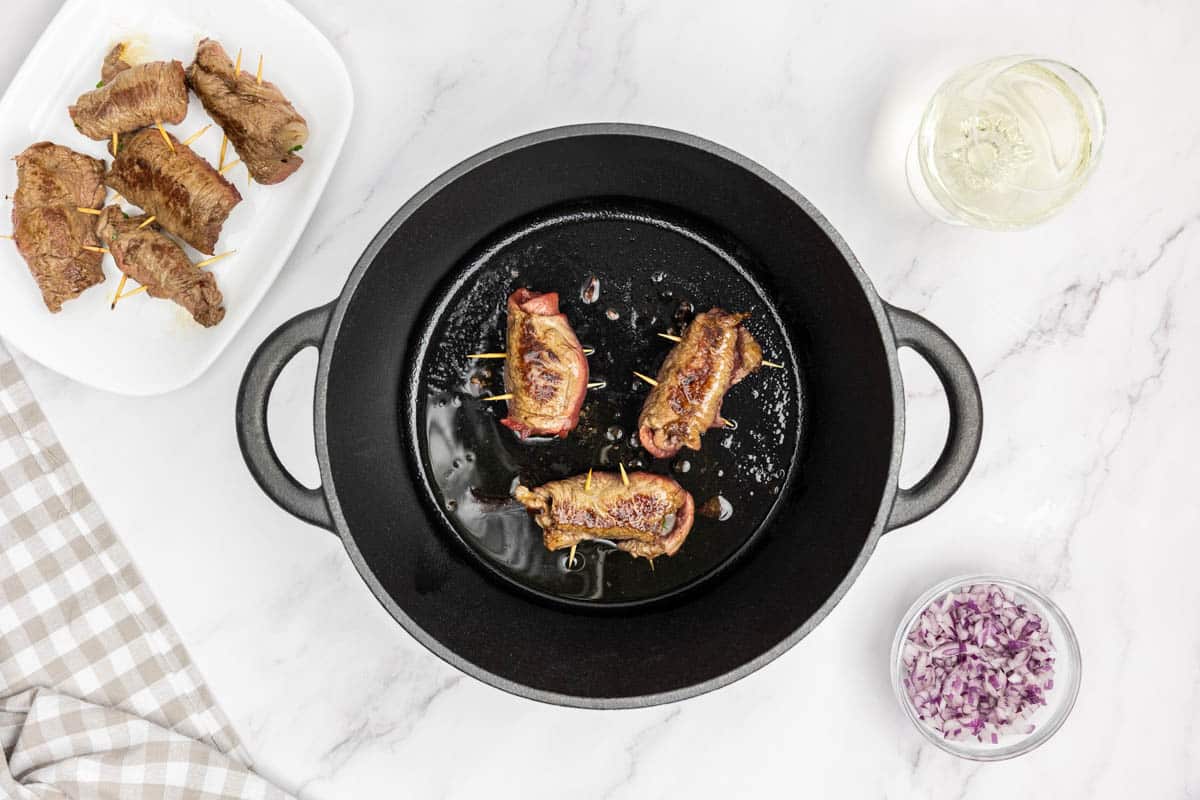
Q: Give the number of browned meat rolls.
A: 8